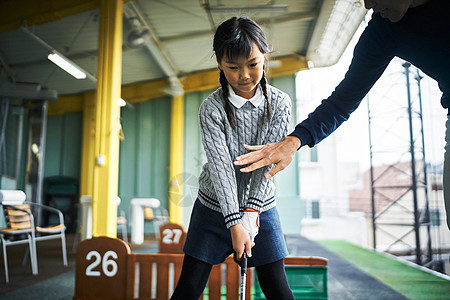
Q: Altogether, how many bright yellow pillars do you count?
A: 3